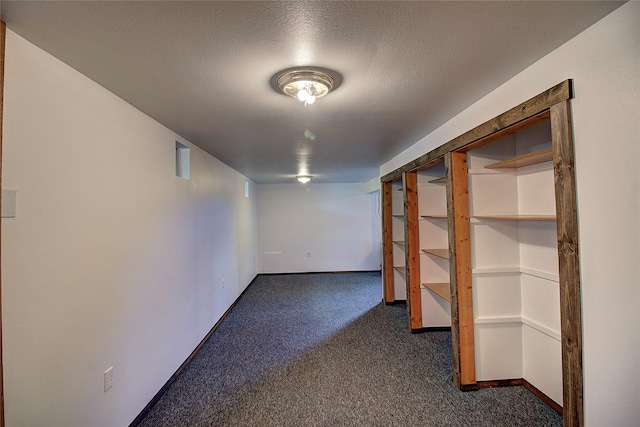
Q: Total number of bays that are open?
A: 3